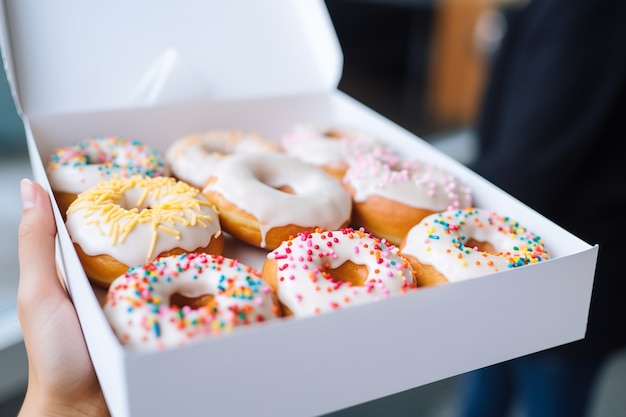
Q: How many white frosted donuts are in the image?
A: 9